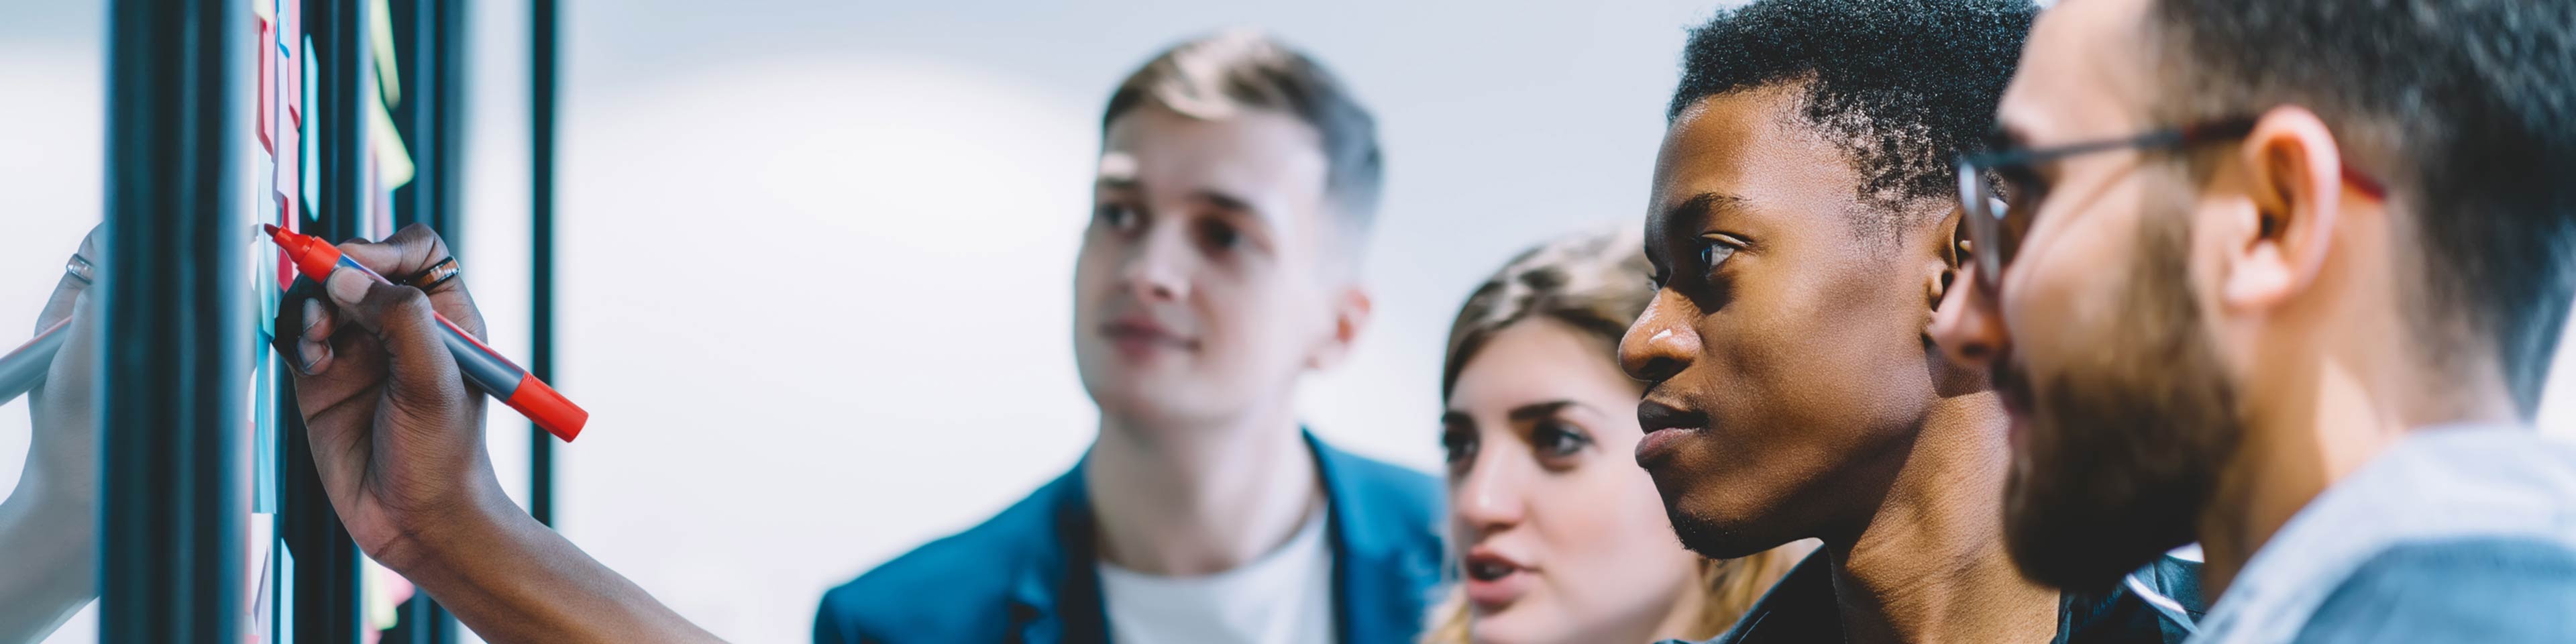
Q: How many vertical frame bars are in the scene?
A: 4